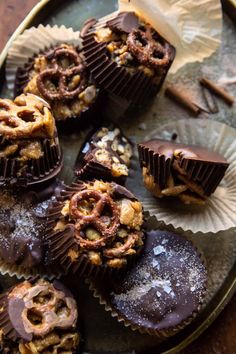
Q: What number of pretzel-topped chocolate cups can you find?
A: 5